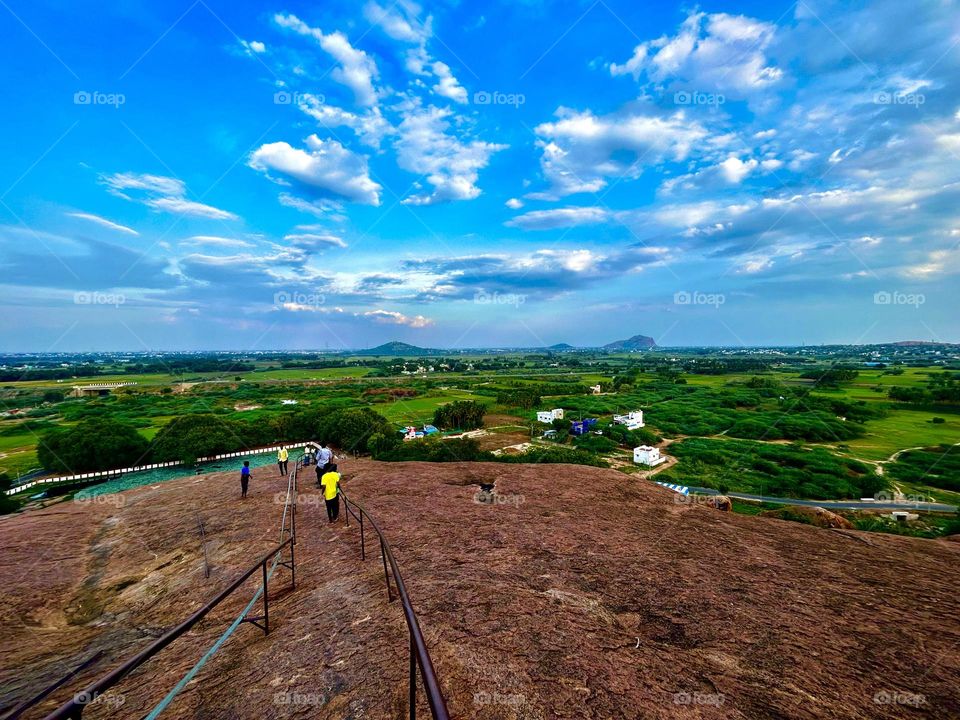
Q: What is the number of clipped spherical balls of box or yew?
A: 0